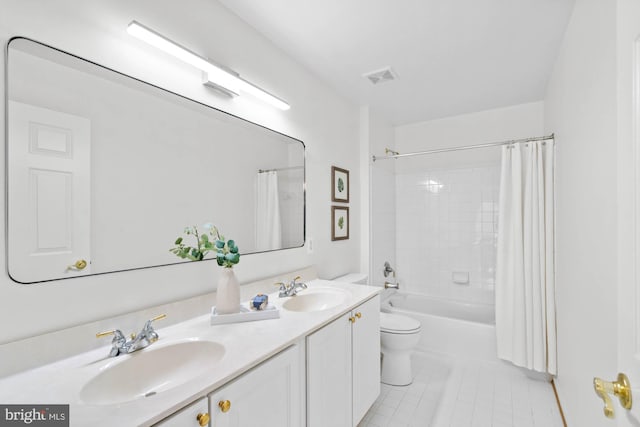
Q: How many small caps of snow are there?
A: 0